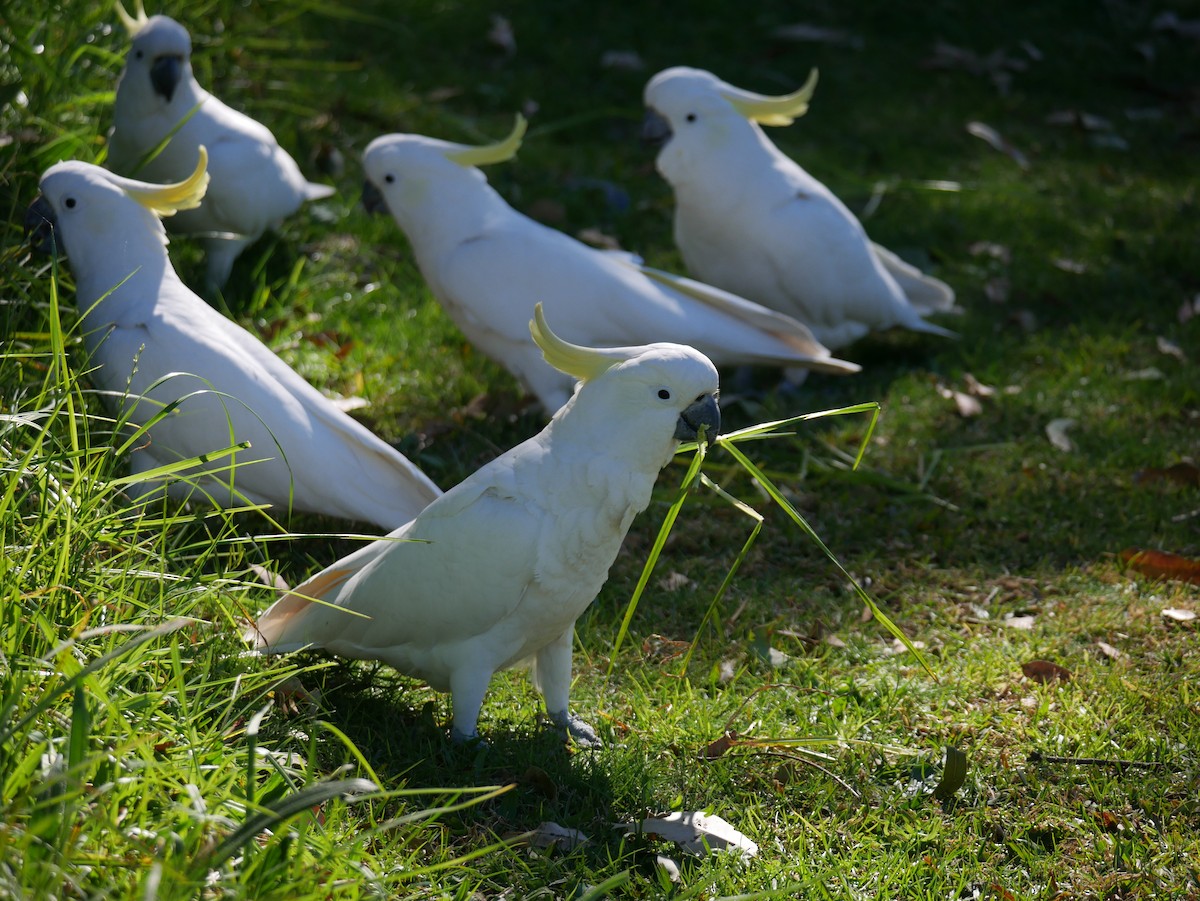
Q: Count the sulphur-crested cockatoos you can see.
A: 5